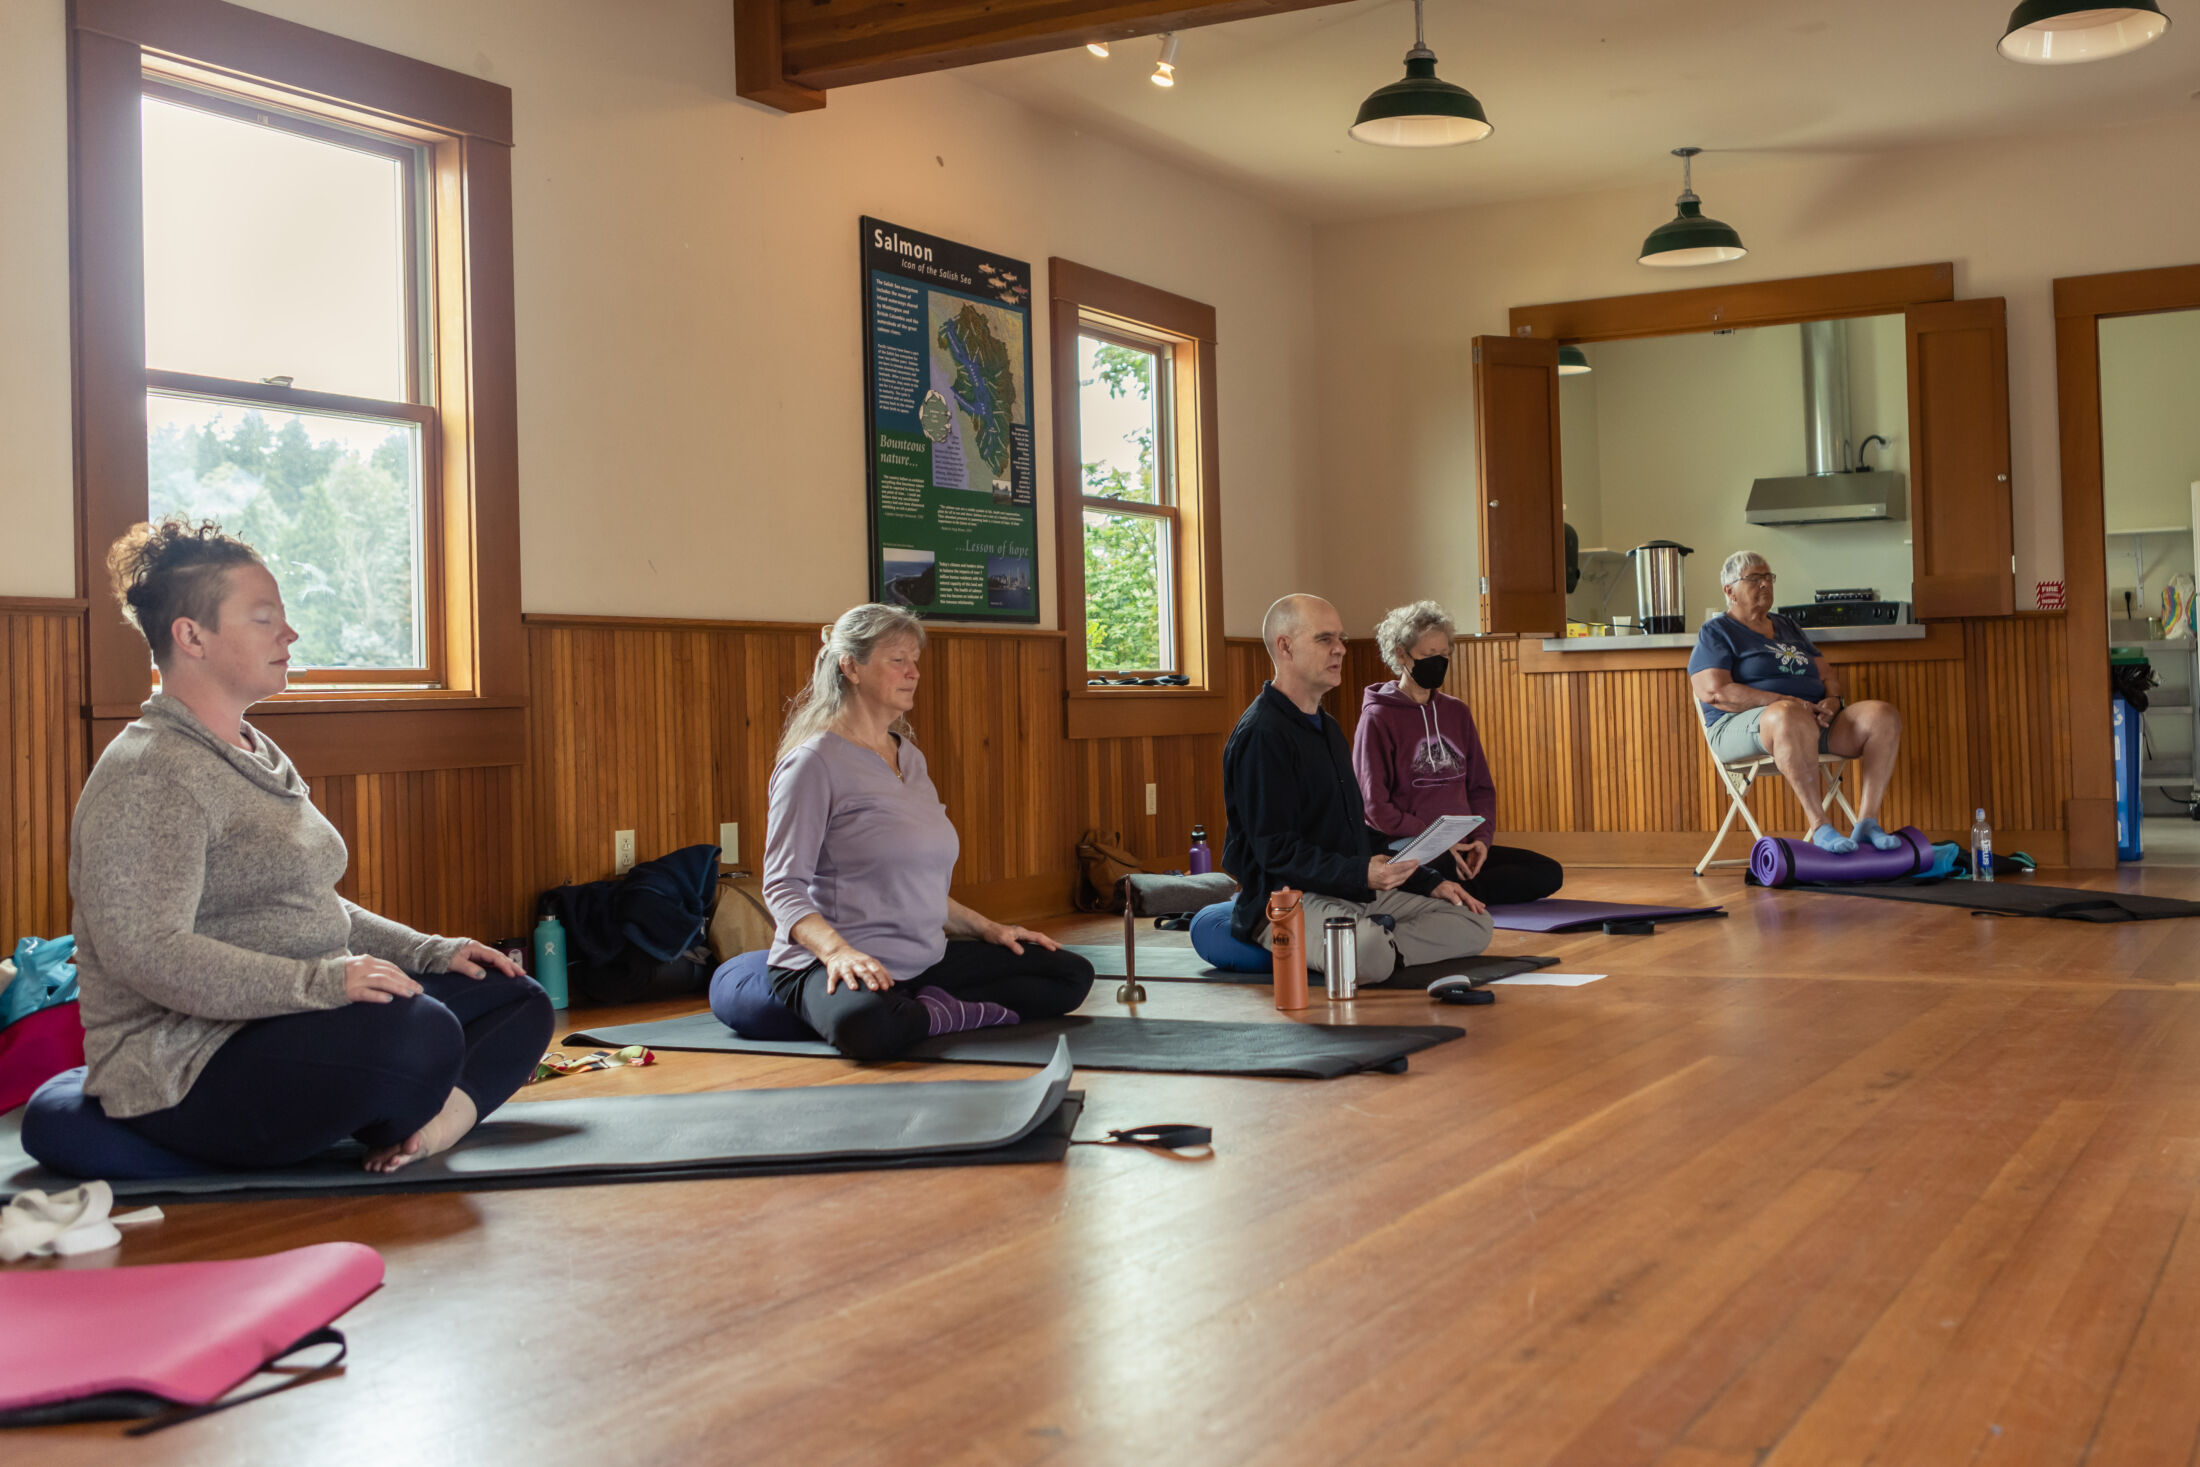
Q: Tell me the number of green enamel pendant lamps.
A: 4